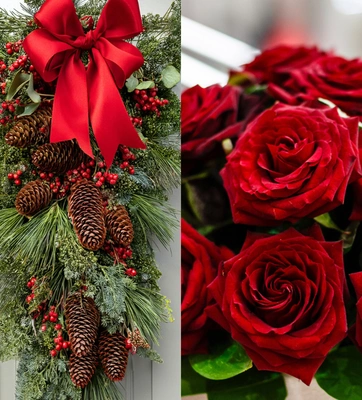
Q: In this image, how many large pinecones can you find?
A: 8